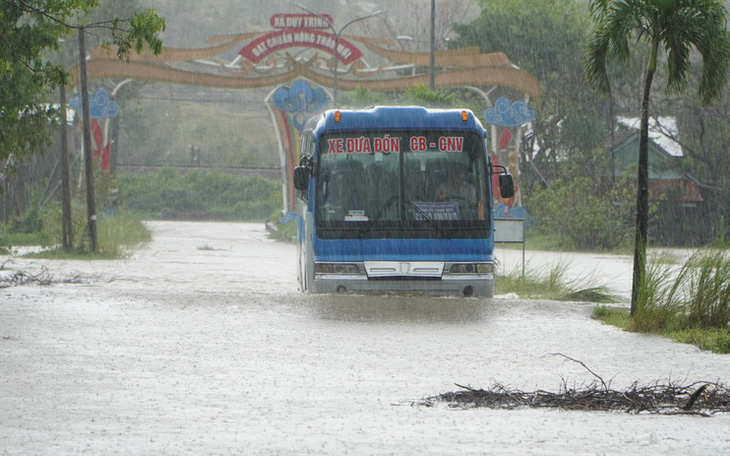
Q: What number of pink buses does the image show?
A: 0